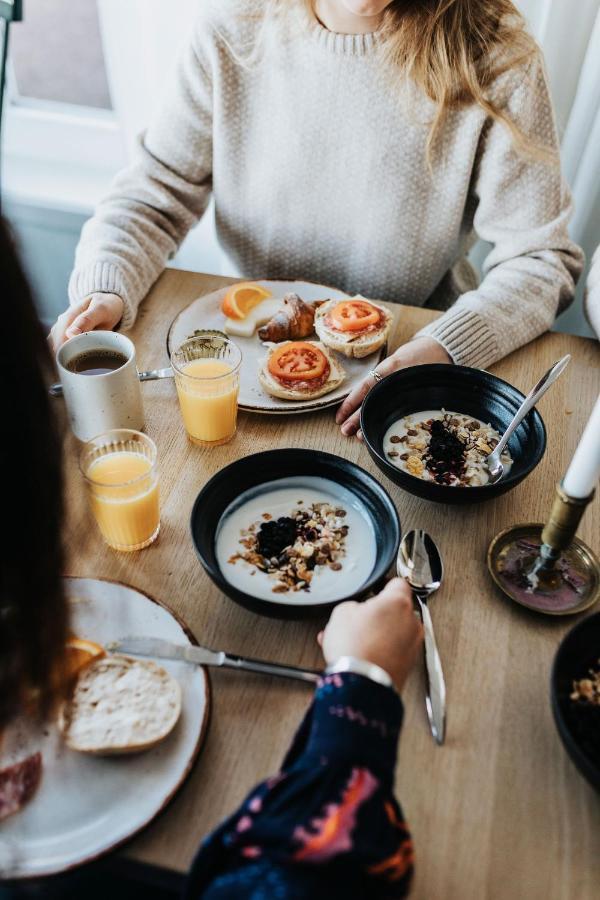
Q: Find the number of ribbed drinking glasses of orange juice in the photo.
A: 2